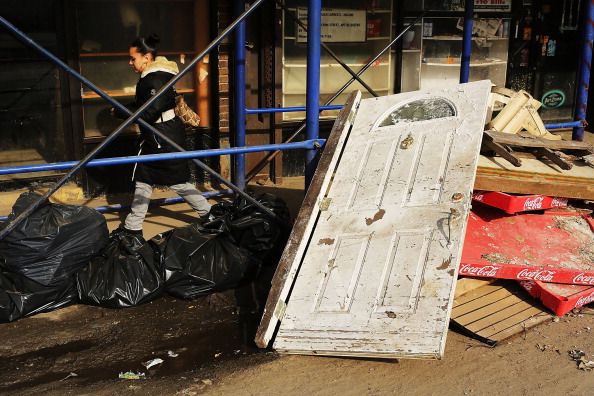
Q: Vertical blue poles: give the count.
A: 4